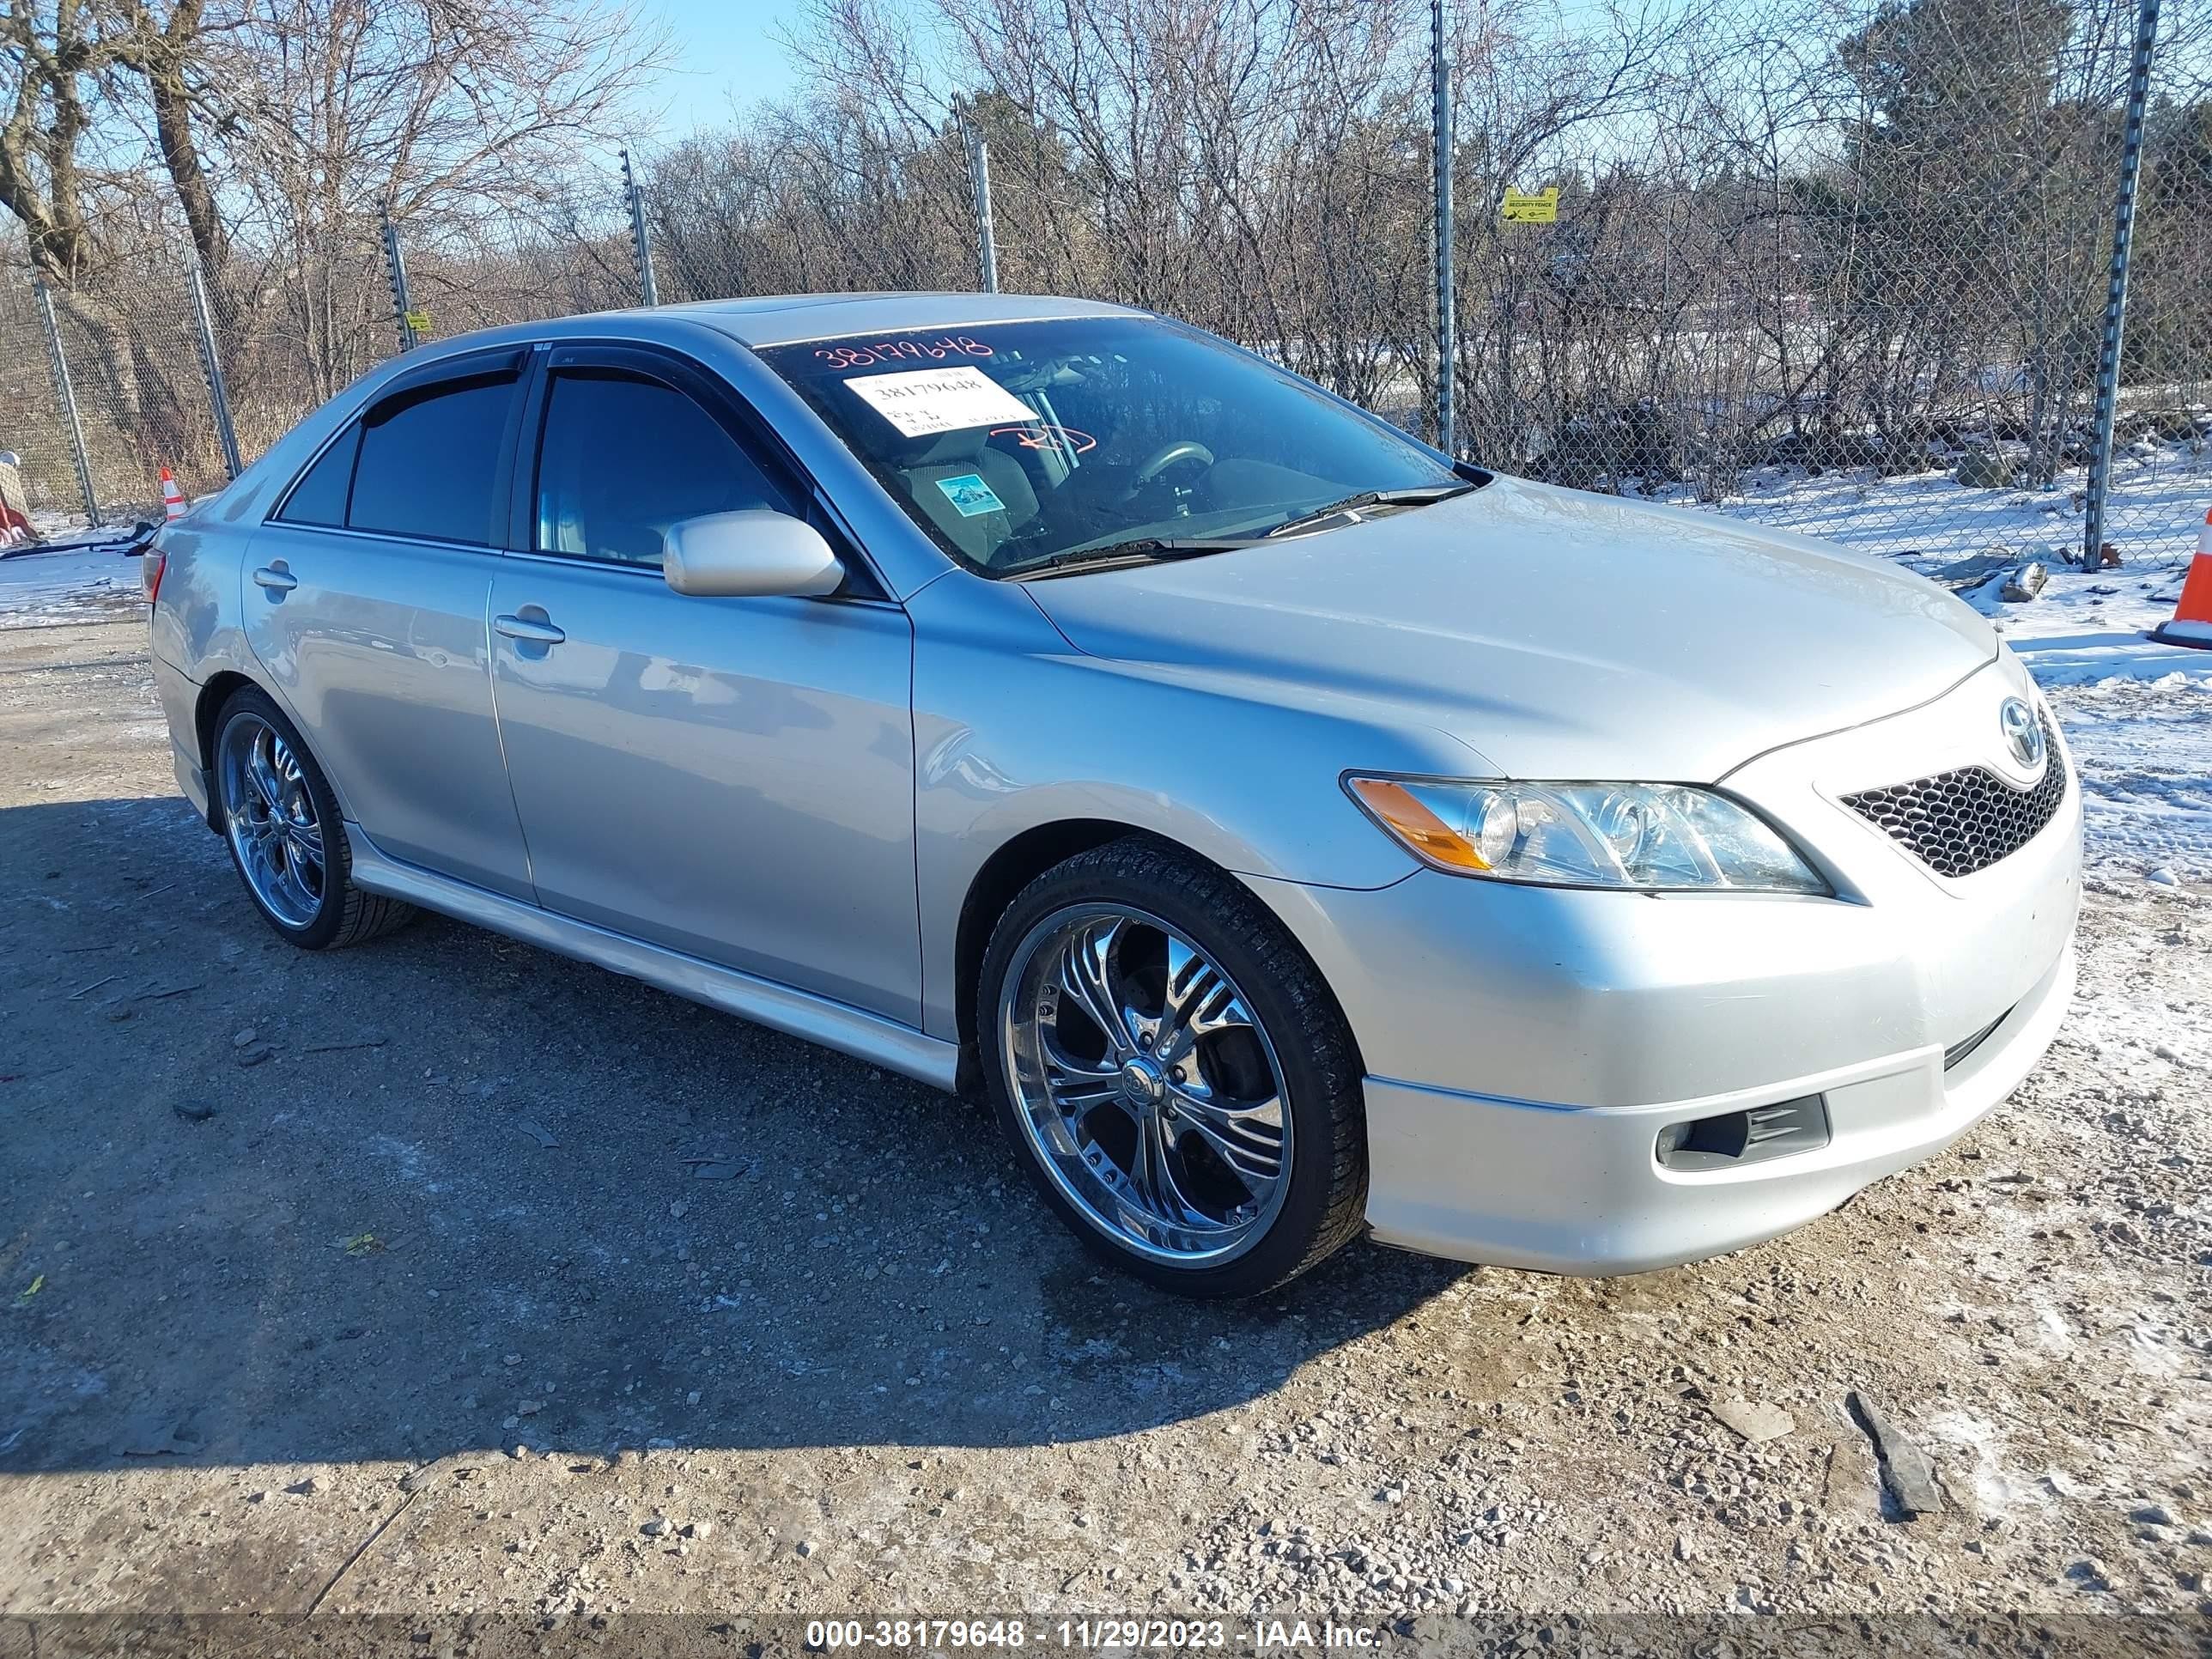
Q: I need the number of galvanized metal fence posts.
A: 7